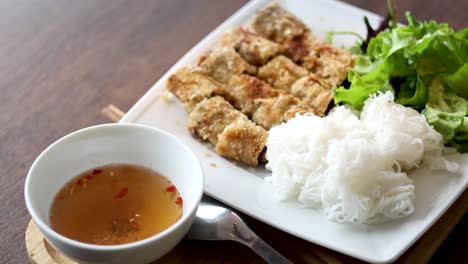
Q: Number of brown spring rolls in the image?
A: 12